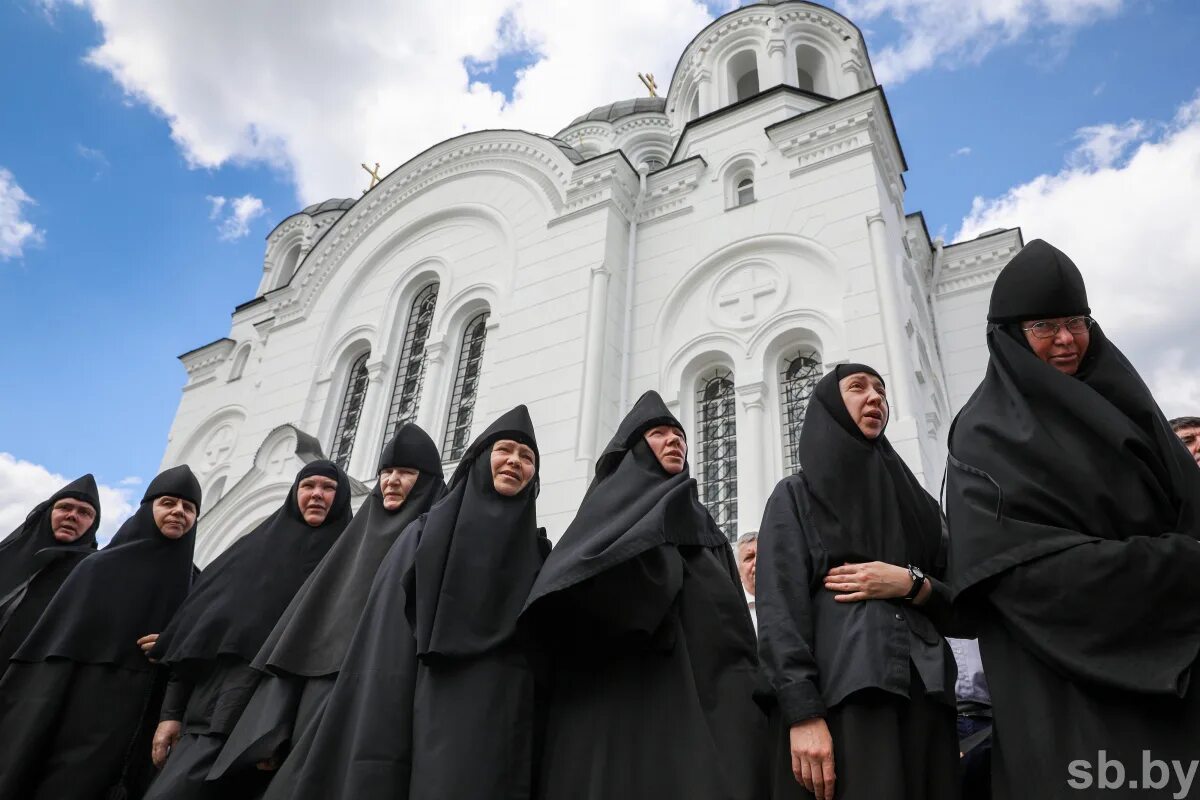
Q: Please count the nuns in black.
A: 8